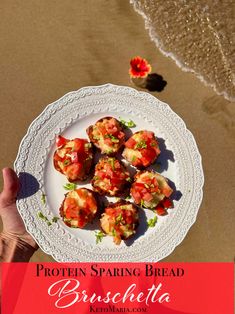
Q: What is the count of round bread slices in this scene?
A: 7